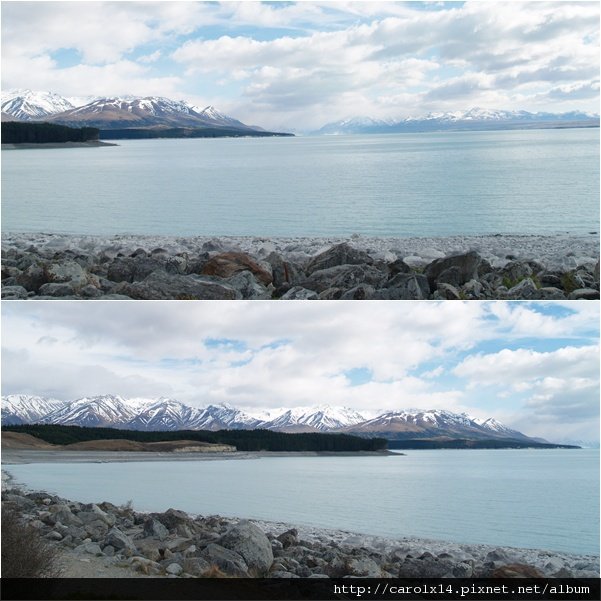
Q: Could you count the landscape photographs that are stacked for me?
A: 2